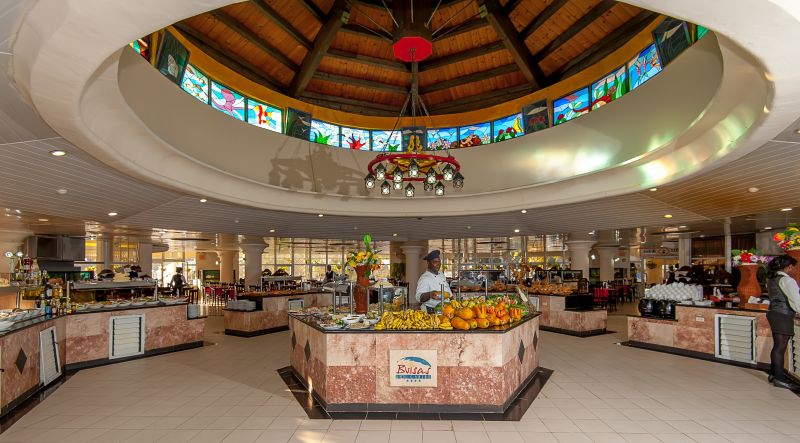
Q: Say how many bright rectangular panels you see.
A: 12